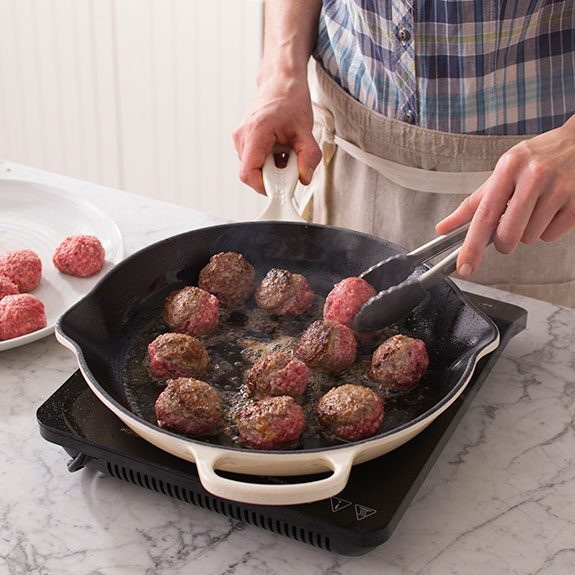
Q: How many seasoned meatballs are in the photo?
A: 15